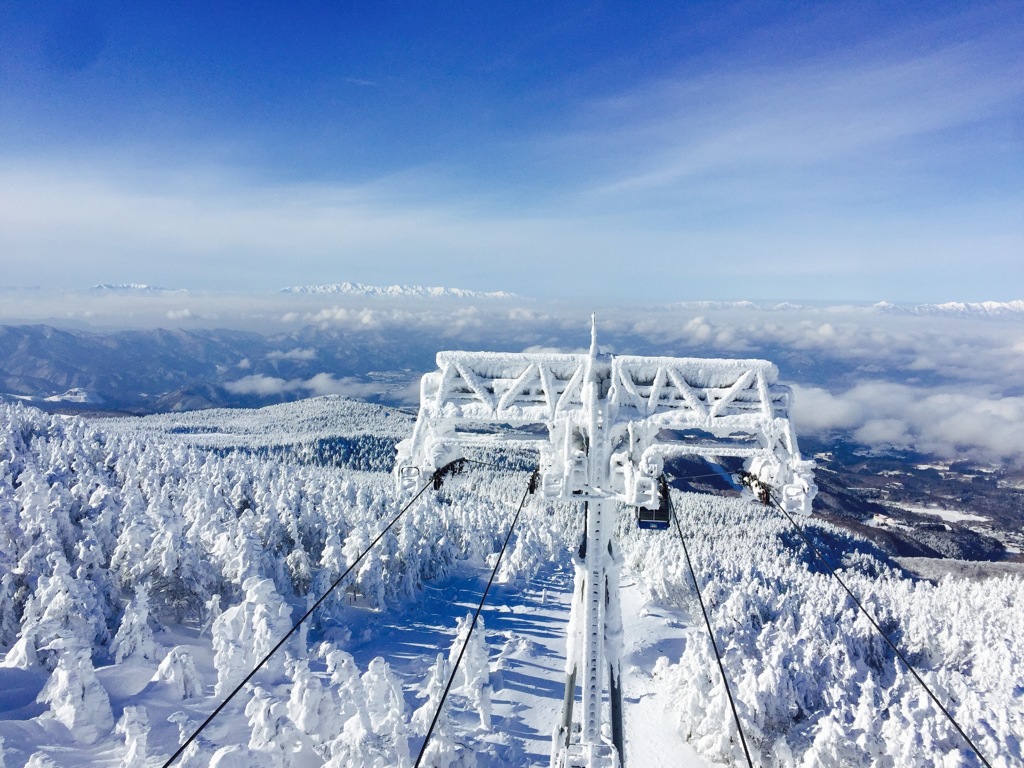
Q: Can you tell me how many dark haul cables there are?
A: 4